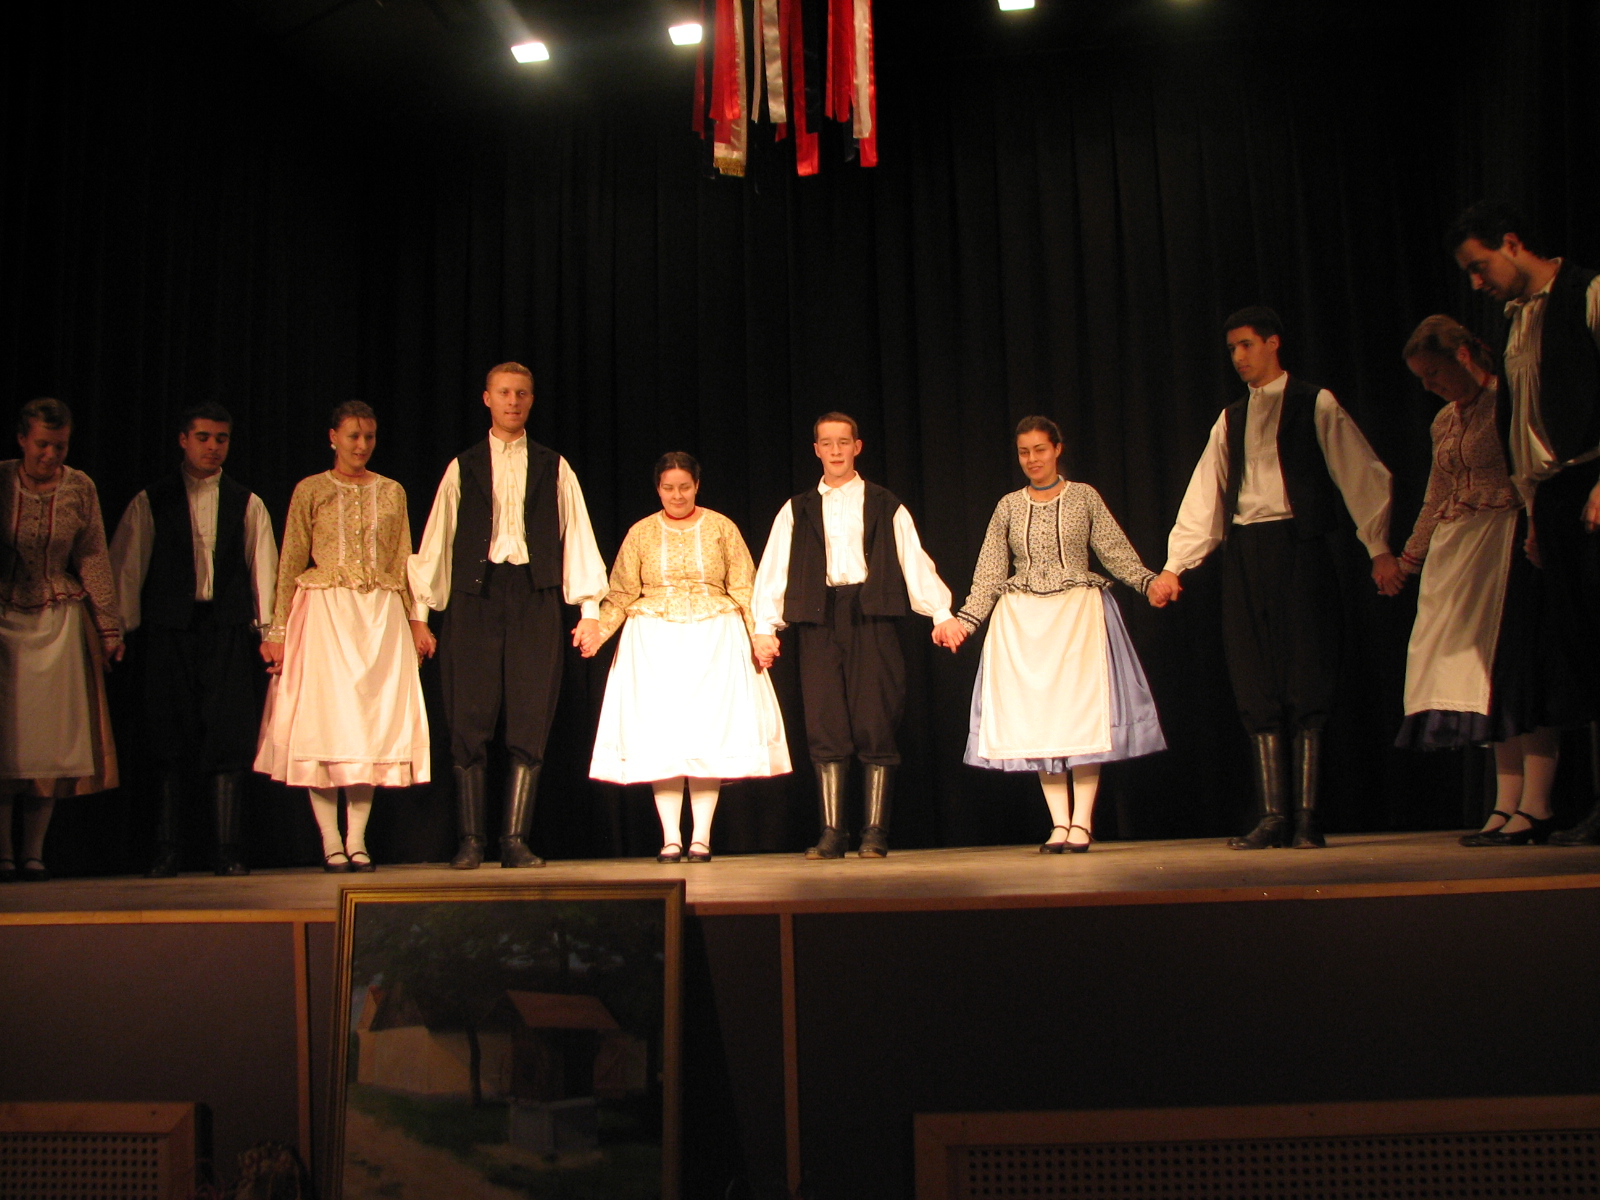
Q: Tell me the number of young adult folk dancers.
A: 10